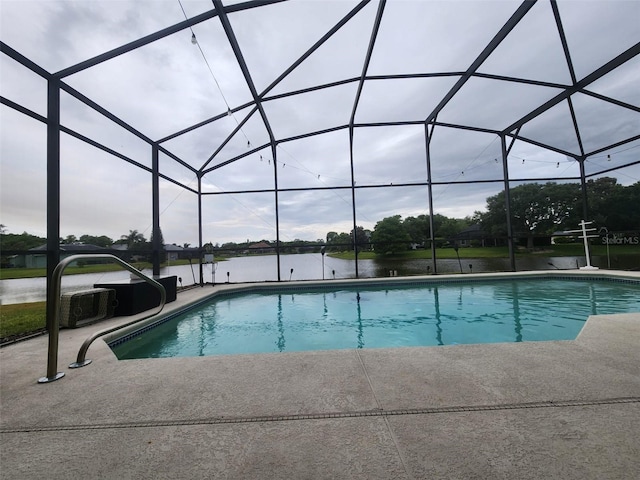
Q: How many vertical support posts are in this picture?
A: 8